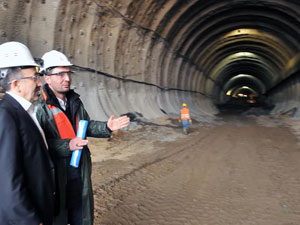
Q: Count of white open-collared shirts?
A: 2